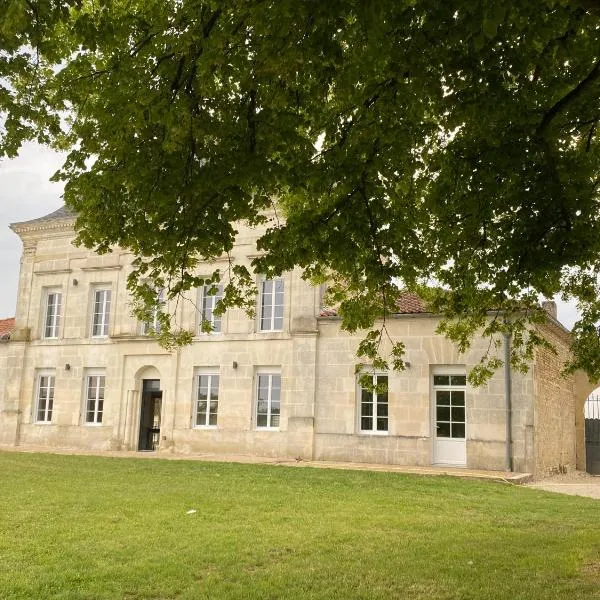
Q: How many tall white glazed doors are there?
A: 1